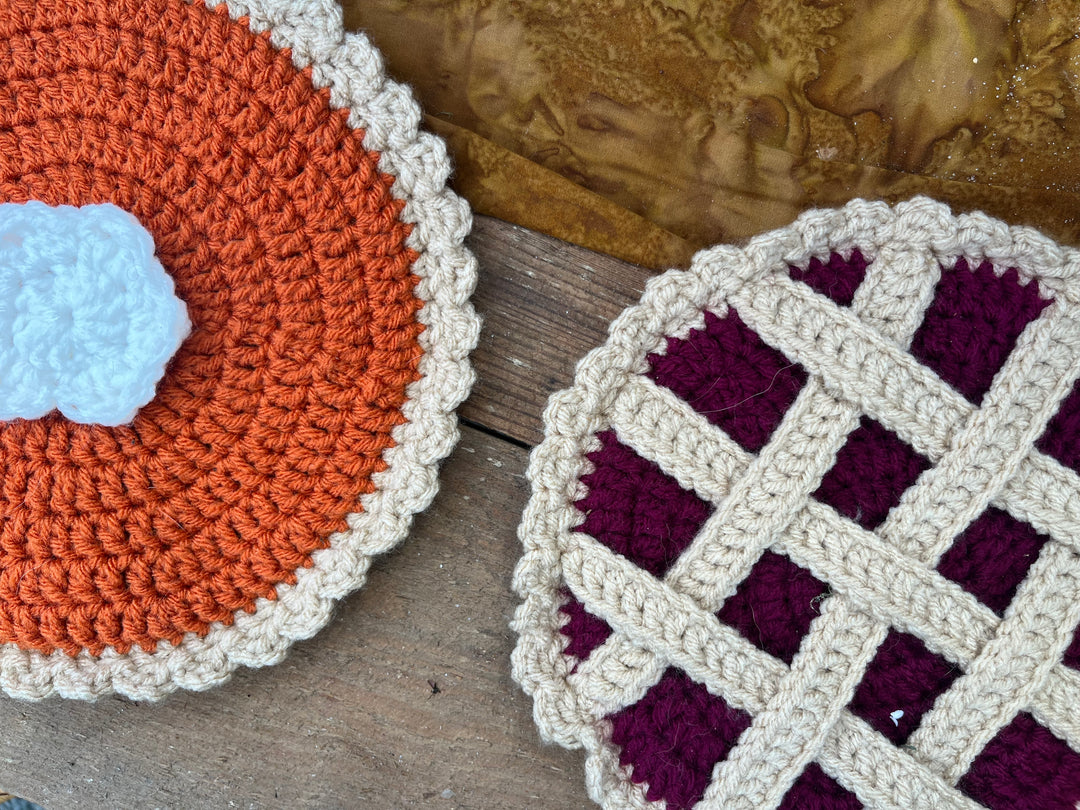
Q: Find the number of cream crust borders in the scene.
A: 2